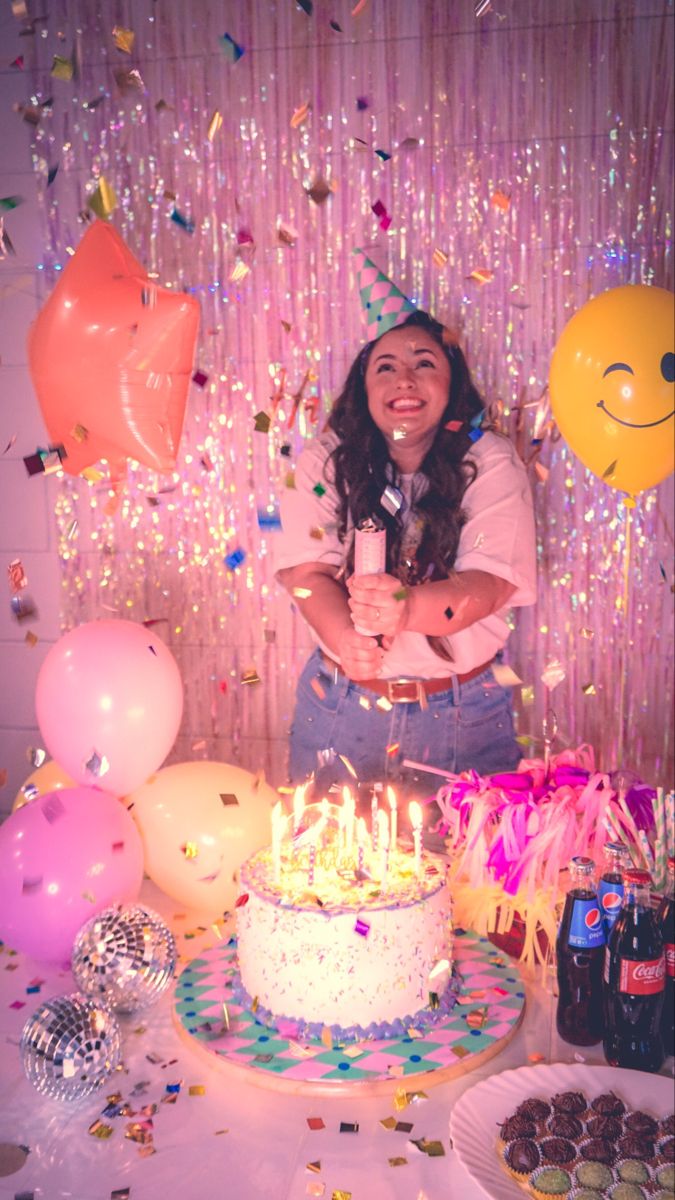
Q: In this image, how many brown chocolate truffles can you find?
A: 13